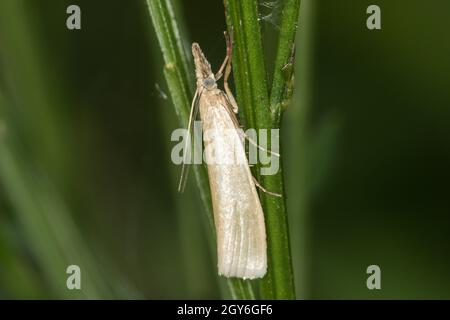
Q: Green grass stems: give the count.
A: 3